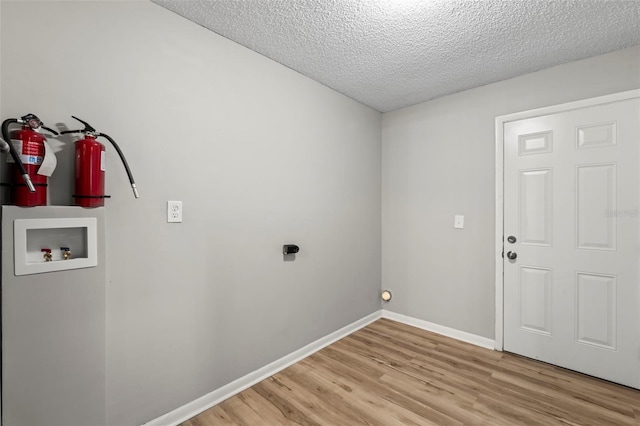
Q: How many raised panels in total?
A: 6